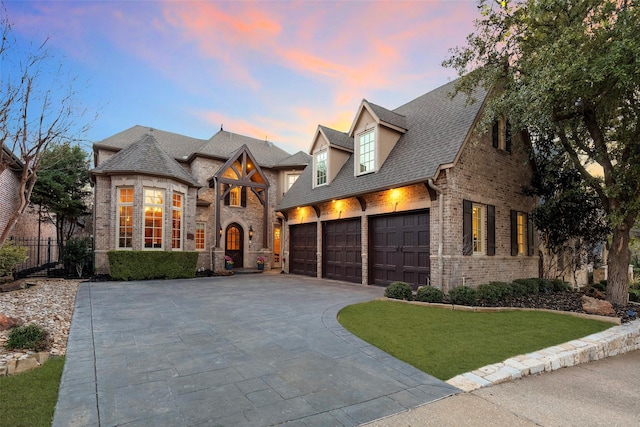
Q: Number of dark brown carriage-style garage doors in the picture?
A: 3